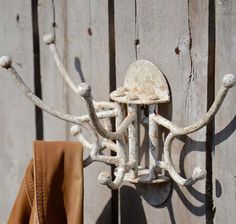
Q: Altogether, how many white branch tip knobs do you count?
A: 7